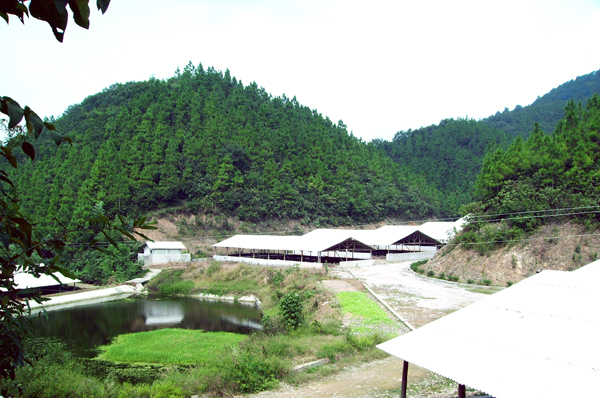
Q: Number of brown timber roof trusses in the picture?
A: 2